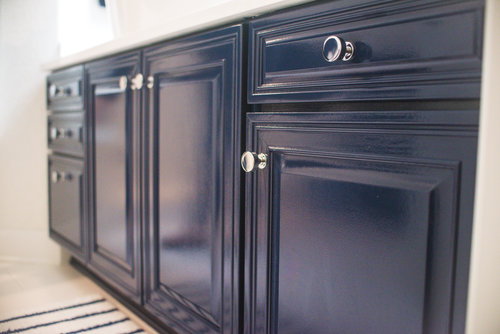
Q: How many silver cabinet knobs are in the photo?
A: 7